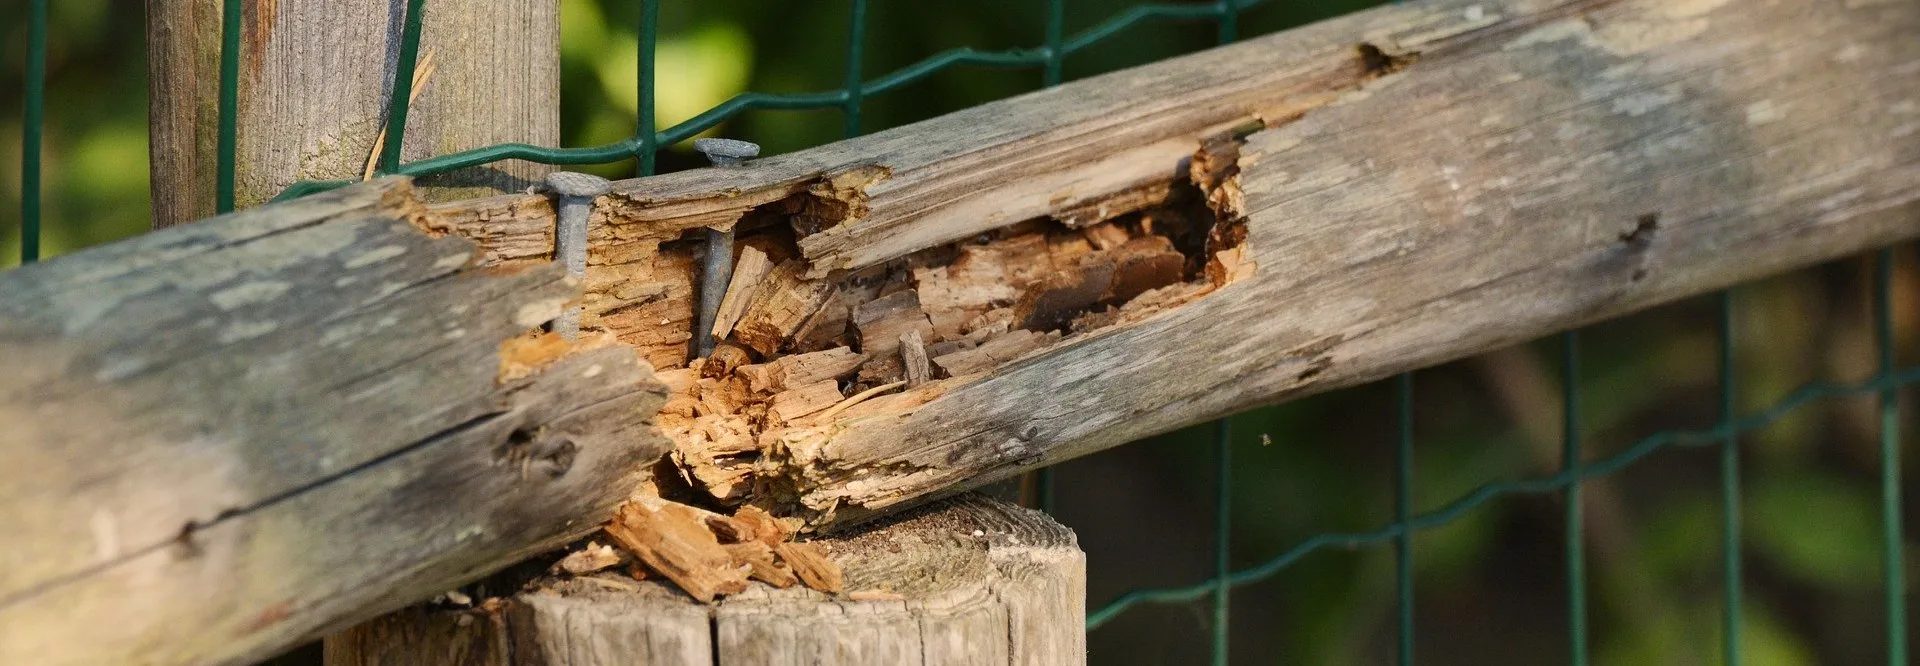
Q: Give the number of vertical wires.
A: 11